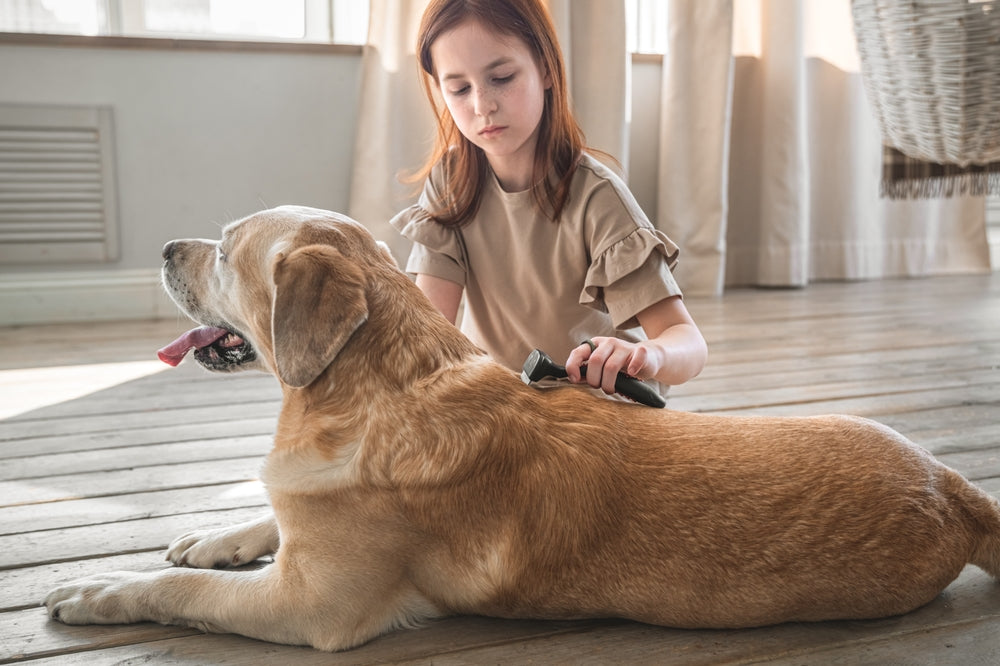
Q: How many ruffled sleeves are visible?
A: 2